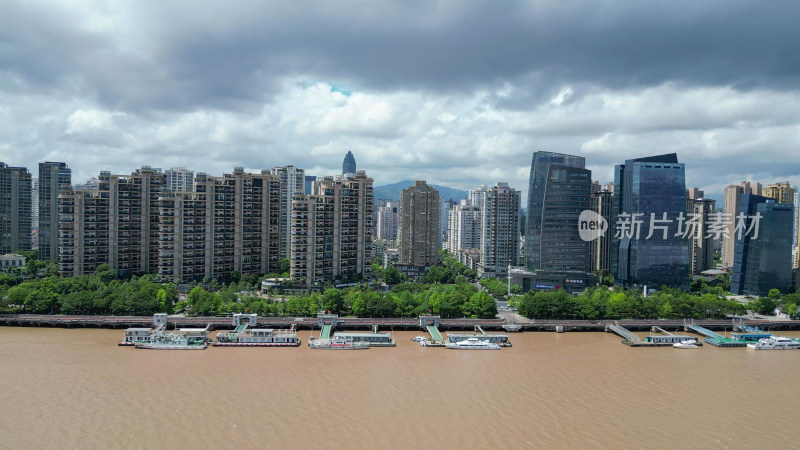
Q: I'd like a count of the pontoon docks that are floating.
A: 6